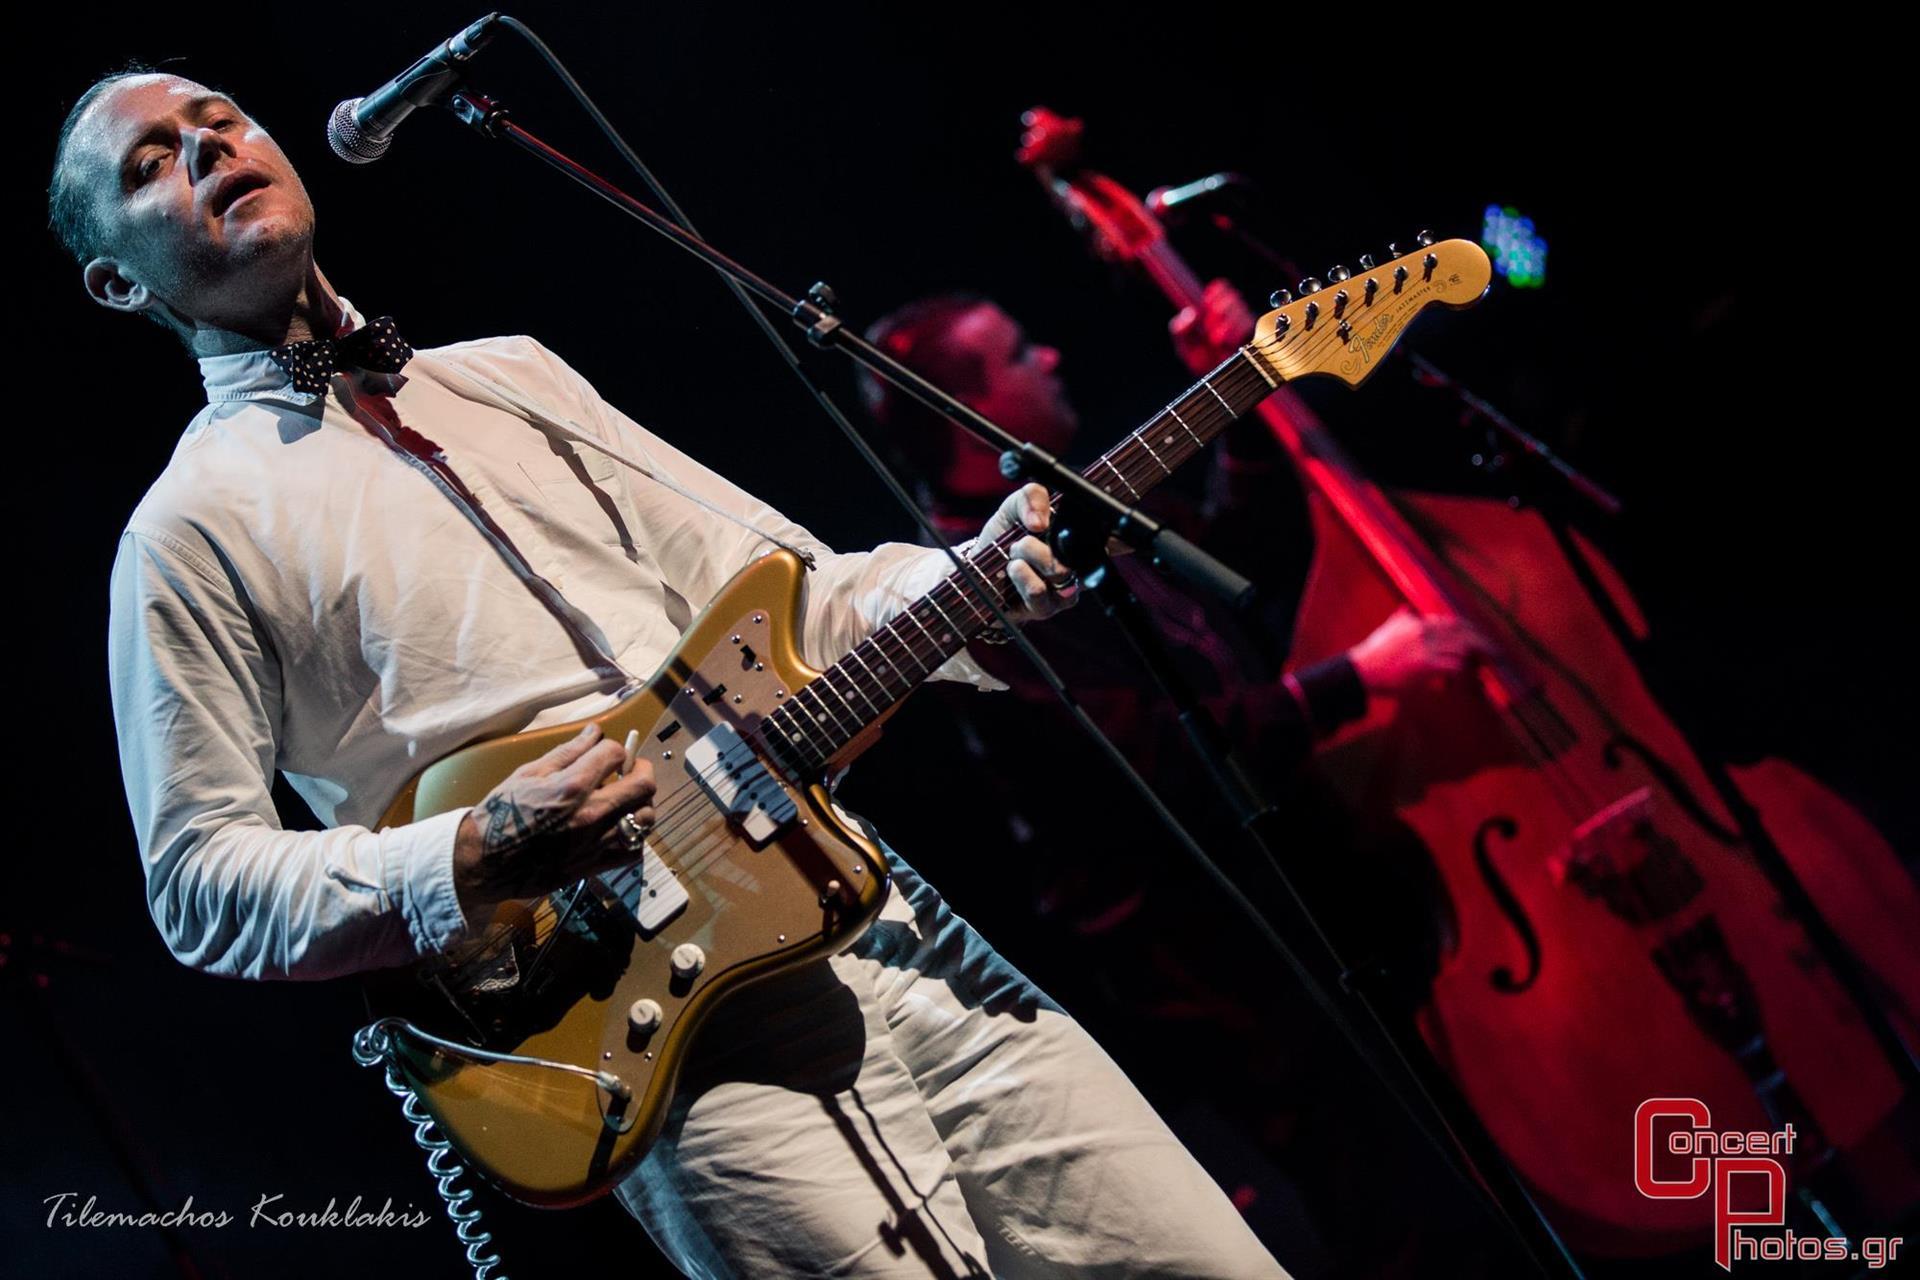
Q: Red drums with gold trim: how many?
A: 0